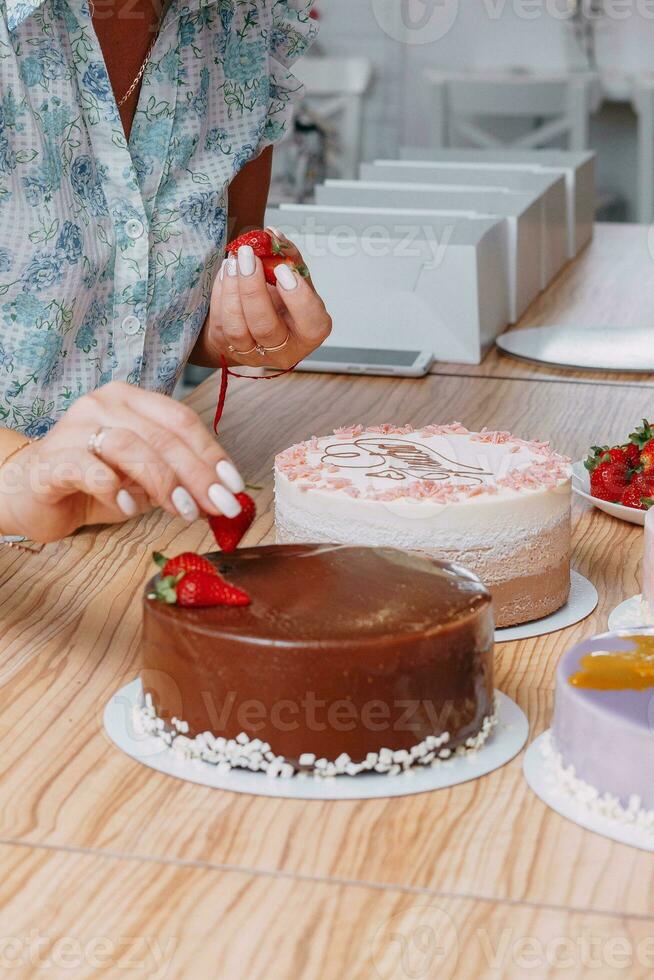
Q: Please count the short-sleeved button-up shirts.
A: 1